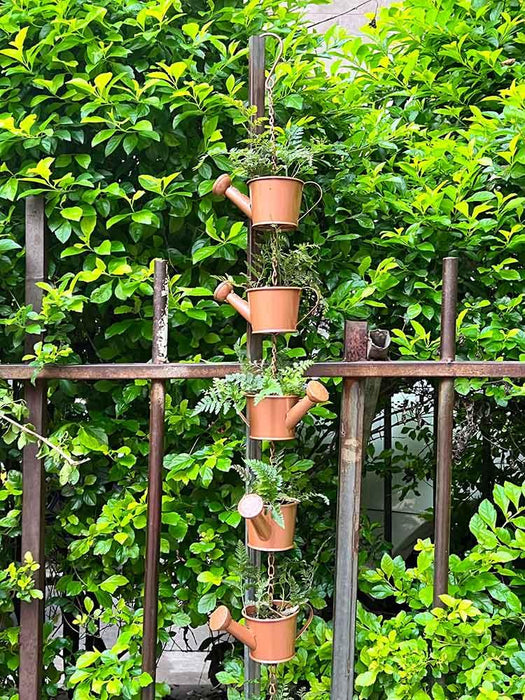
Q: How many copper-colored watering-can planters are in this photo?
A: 5